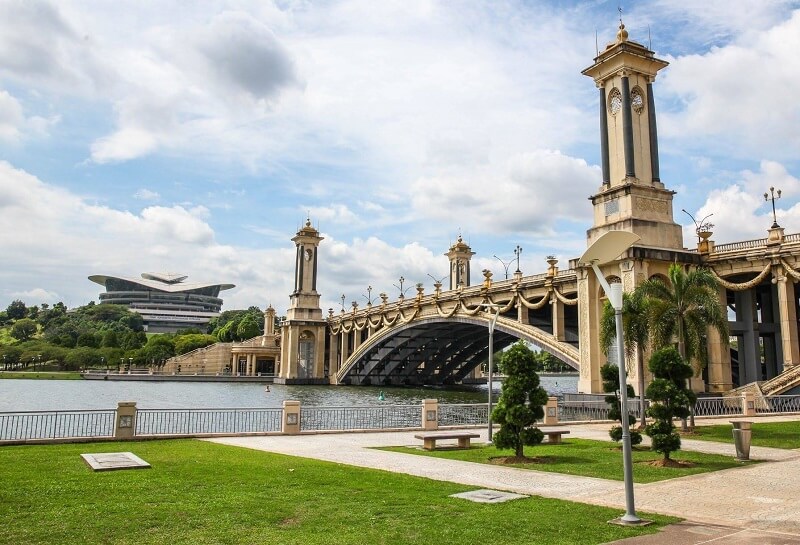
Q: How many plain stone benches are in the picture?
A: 2